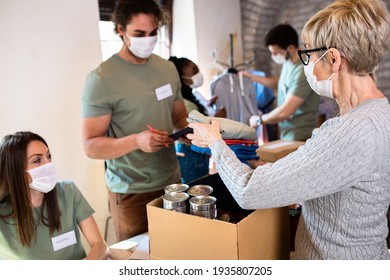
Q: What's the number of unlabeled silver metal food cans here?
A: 4